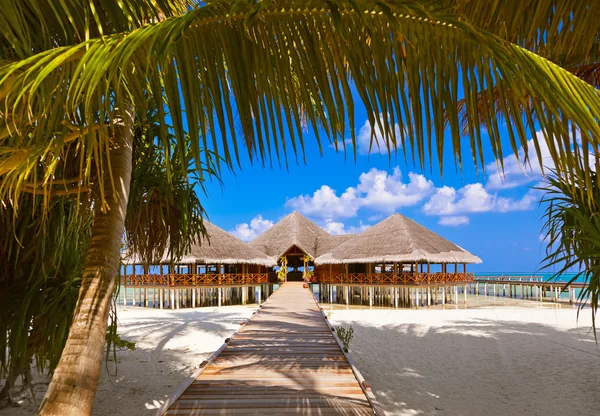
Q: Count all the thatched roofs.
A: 3